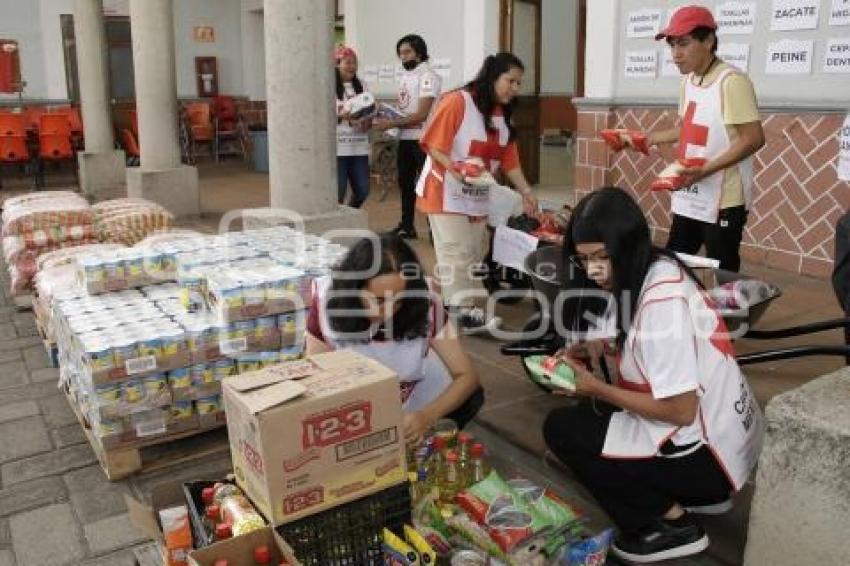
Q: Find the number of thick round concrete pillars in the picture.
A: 3